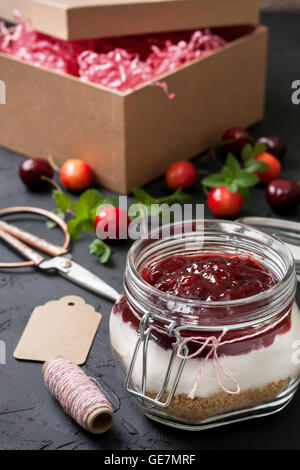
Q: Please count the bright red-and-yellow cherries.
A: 5